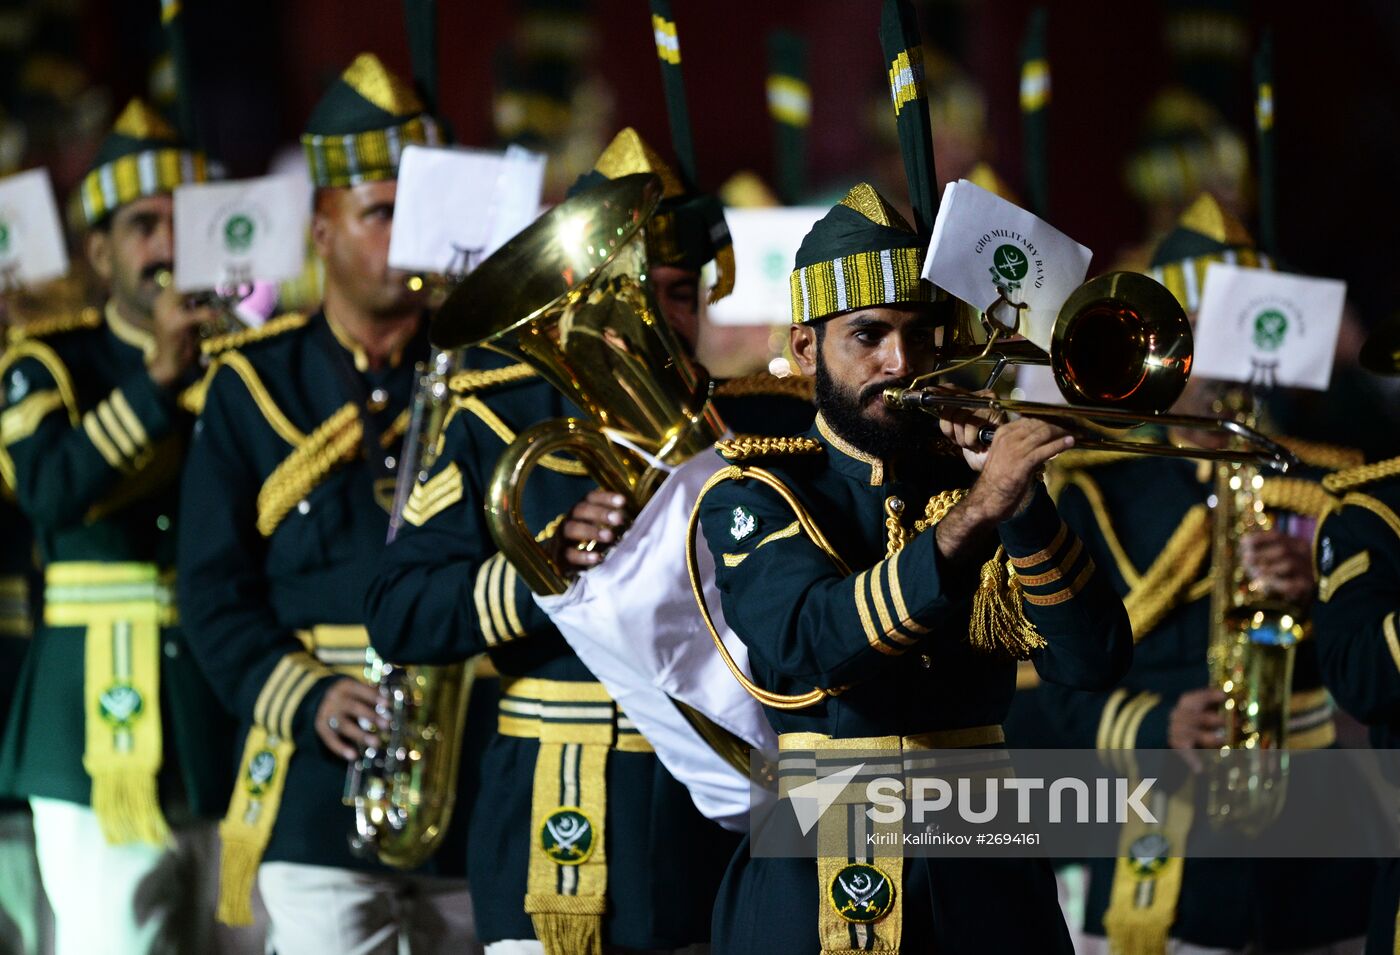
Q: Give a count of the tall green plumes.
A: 7